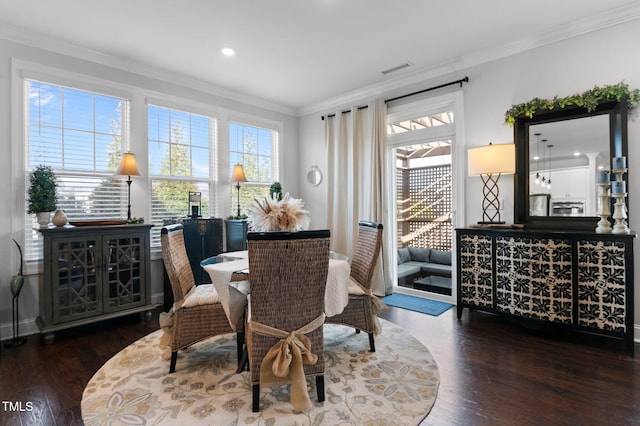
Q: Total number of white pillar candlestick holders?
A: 3